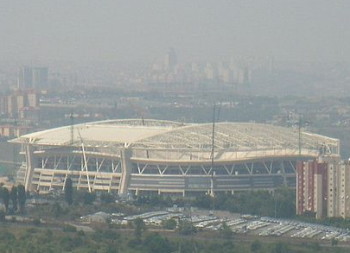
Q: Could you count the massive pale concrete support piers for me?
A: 2